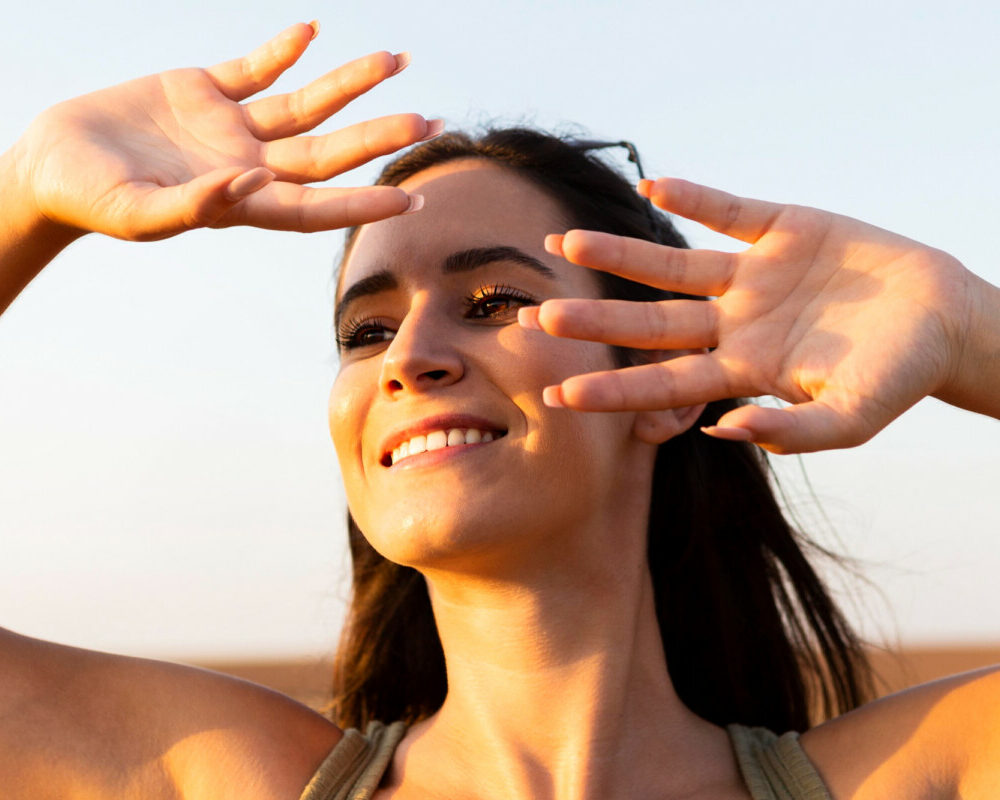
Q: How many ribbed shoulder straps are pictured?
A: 2